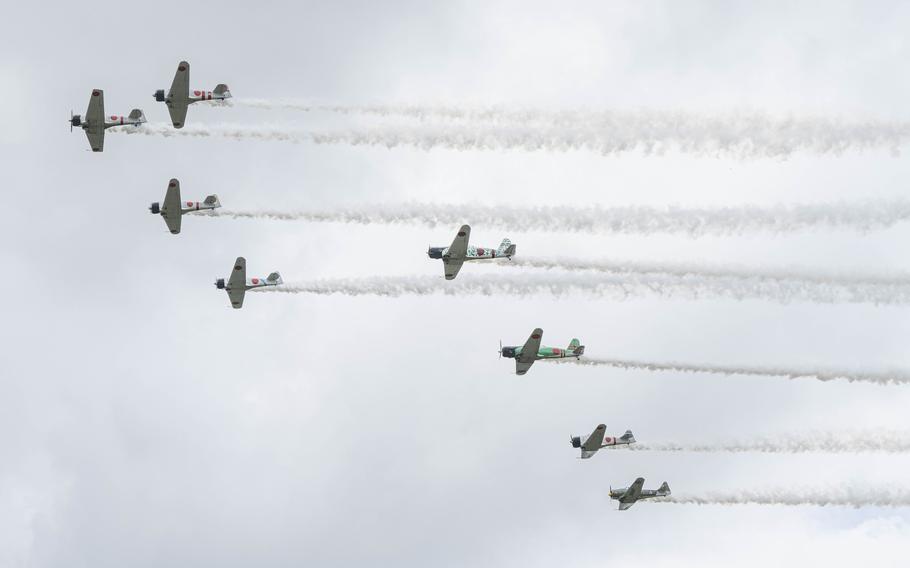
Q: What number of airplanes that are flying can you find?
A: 8